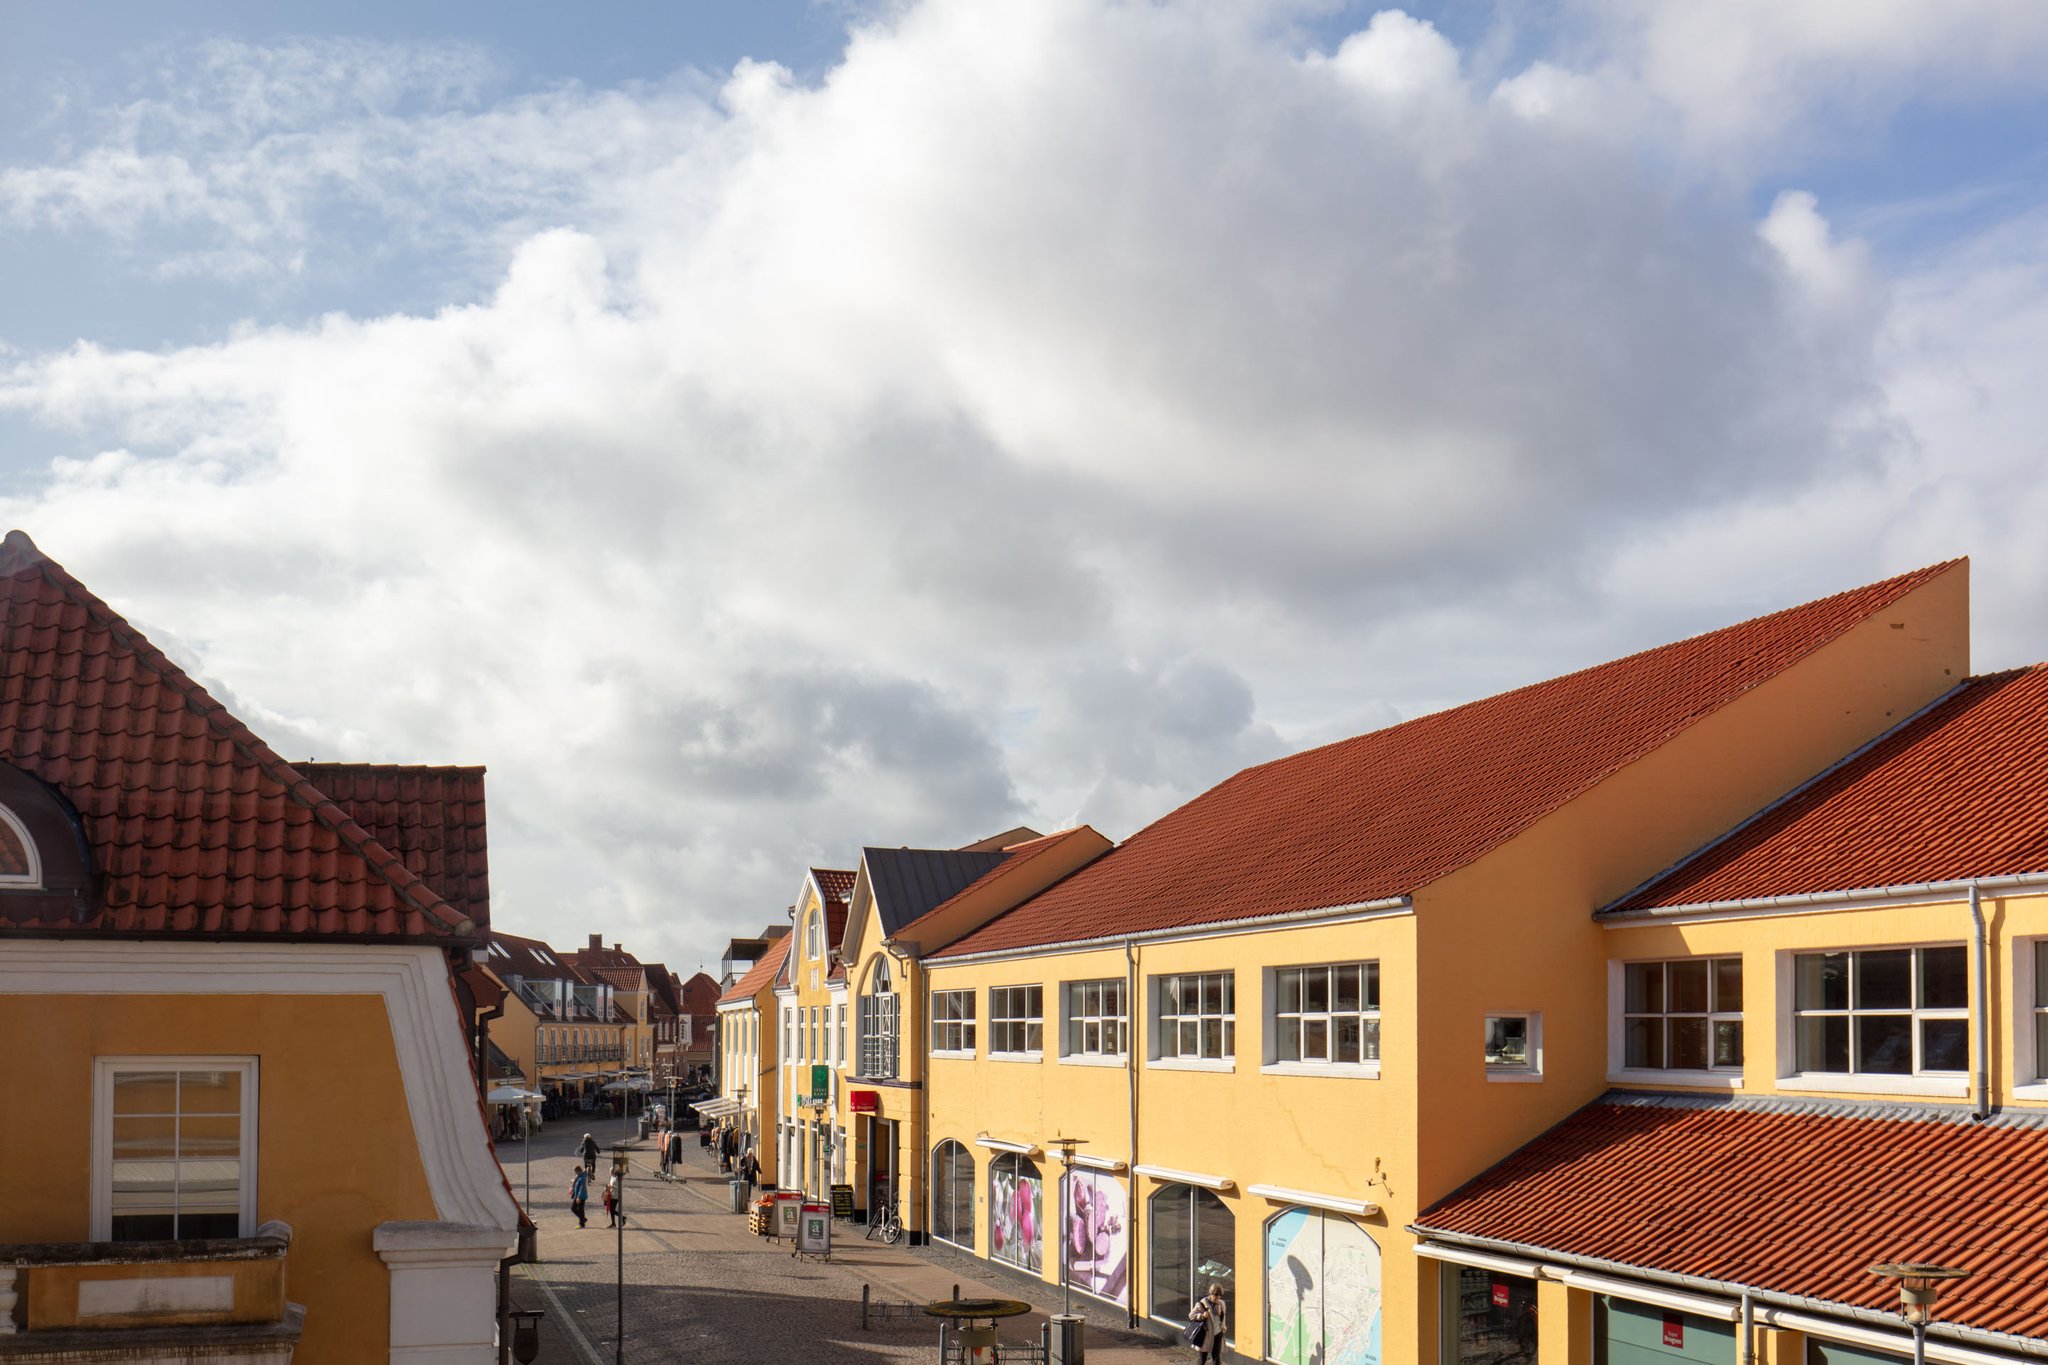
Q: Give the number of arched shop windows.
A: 5